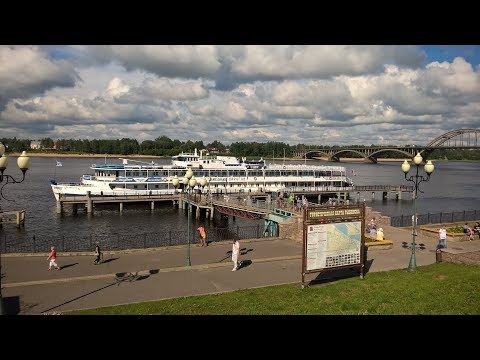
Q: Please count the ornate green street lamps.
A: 3